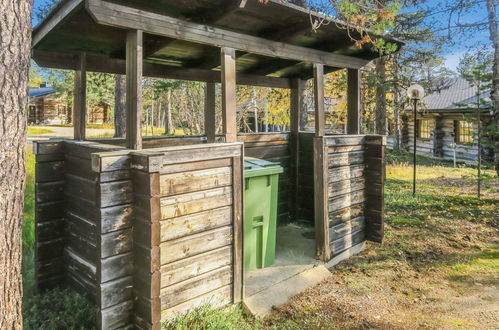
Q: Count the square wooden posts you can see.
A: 7